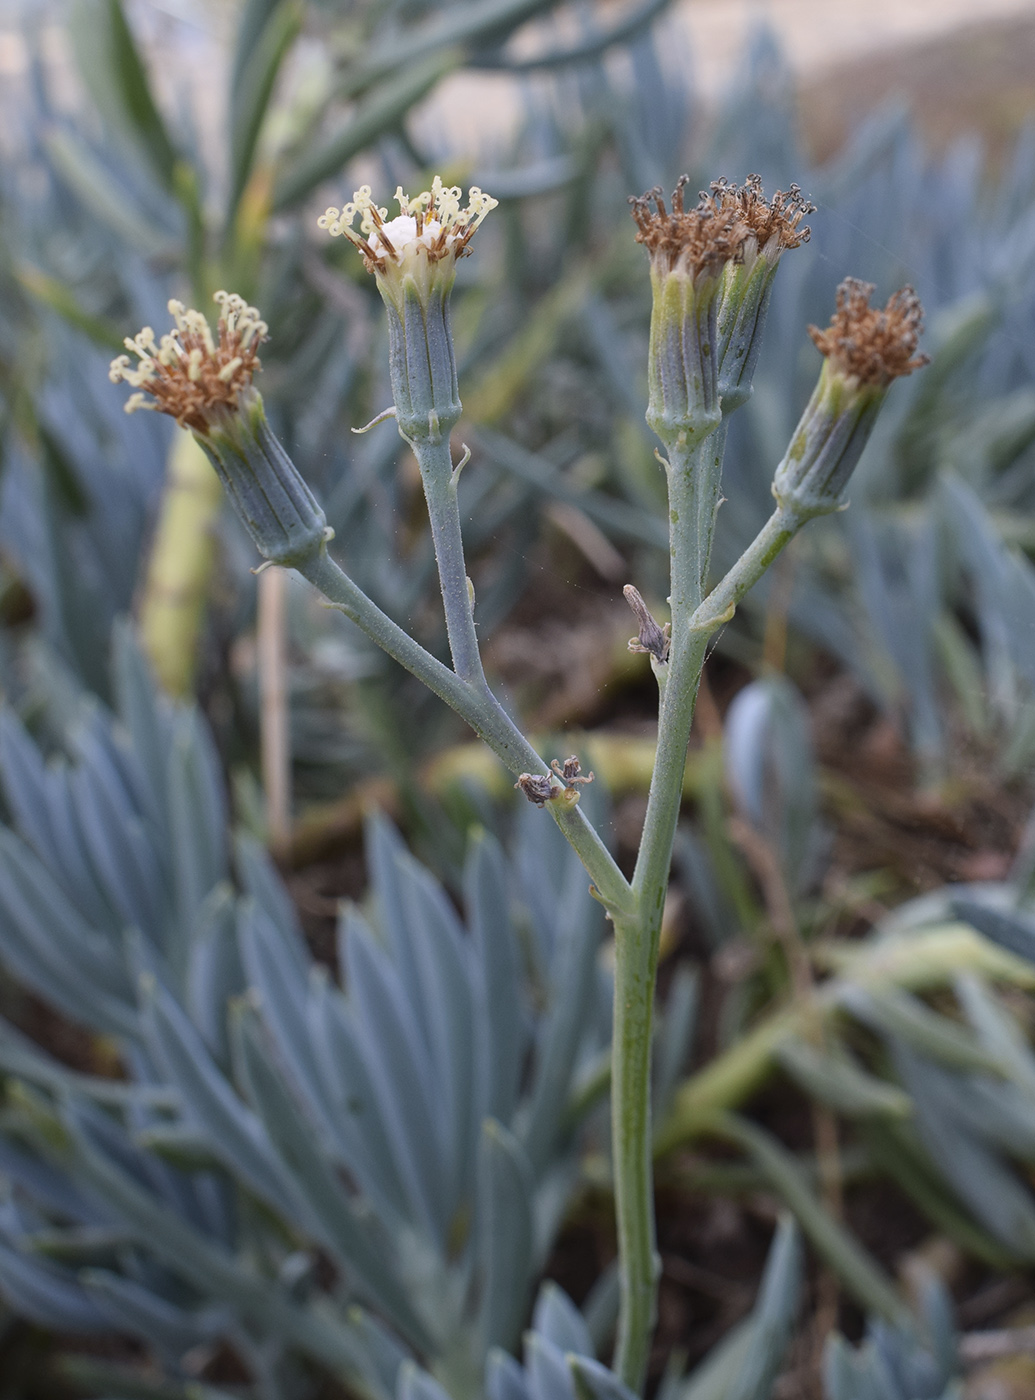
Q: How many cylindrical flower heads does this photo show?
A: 5